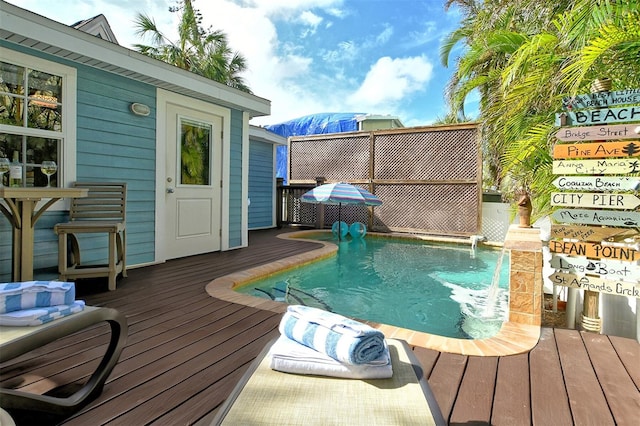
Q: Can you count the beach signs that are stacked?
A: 12